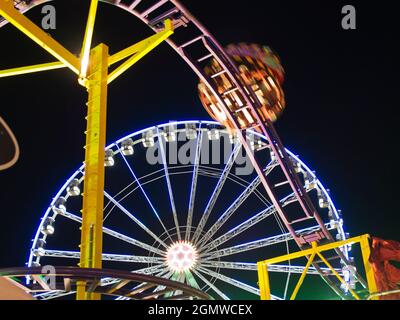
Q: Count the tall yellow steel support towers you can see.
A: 1